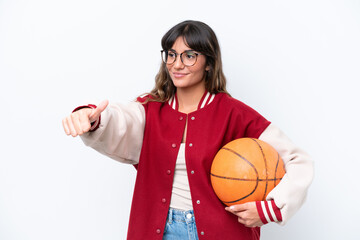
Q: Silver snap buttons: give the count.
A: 5